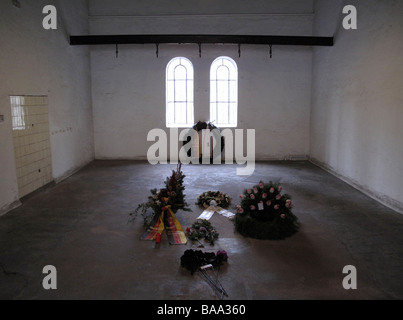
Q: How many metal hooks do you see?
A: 5